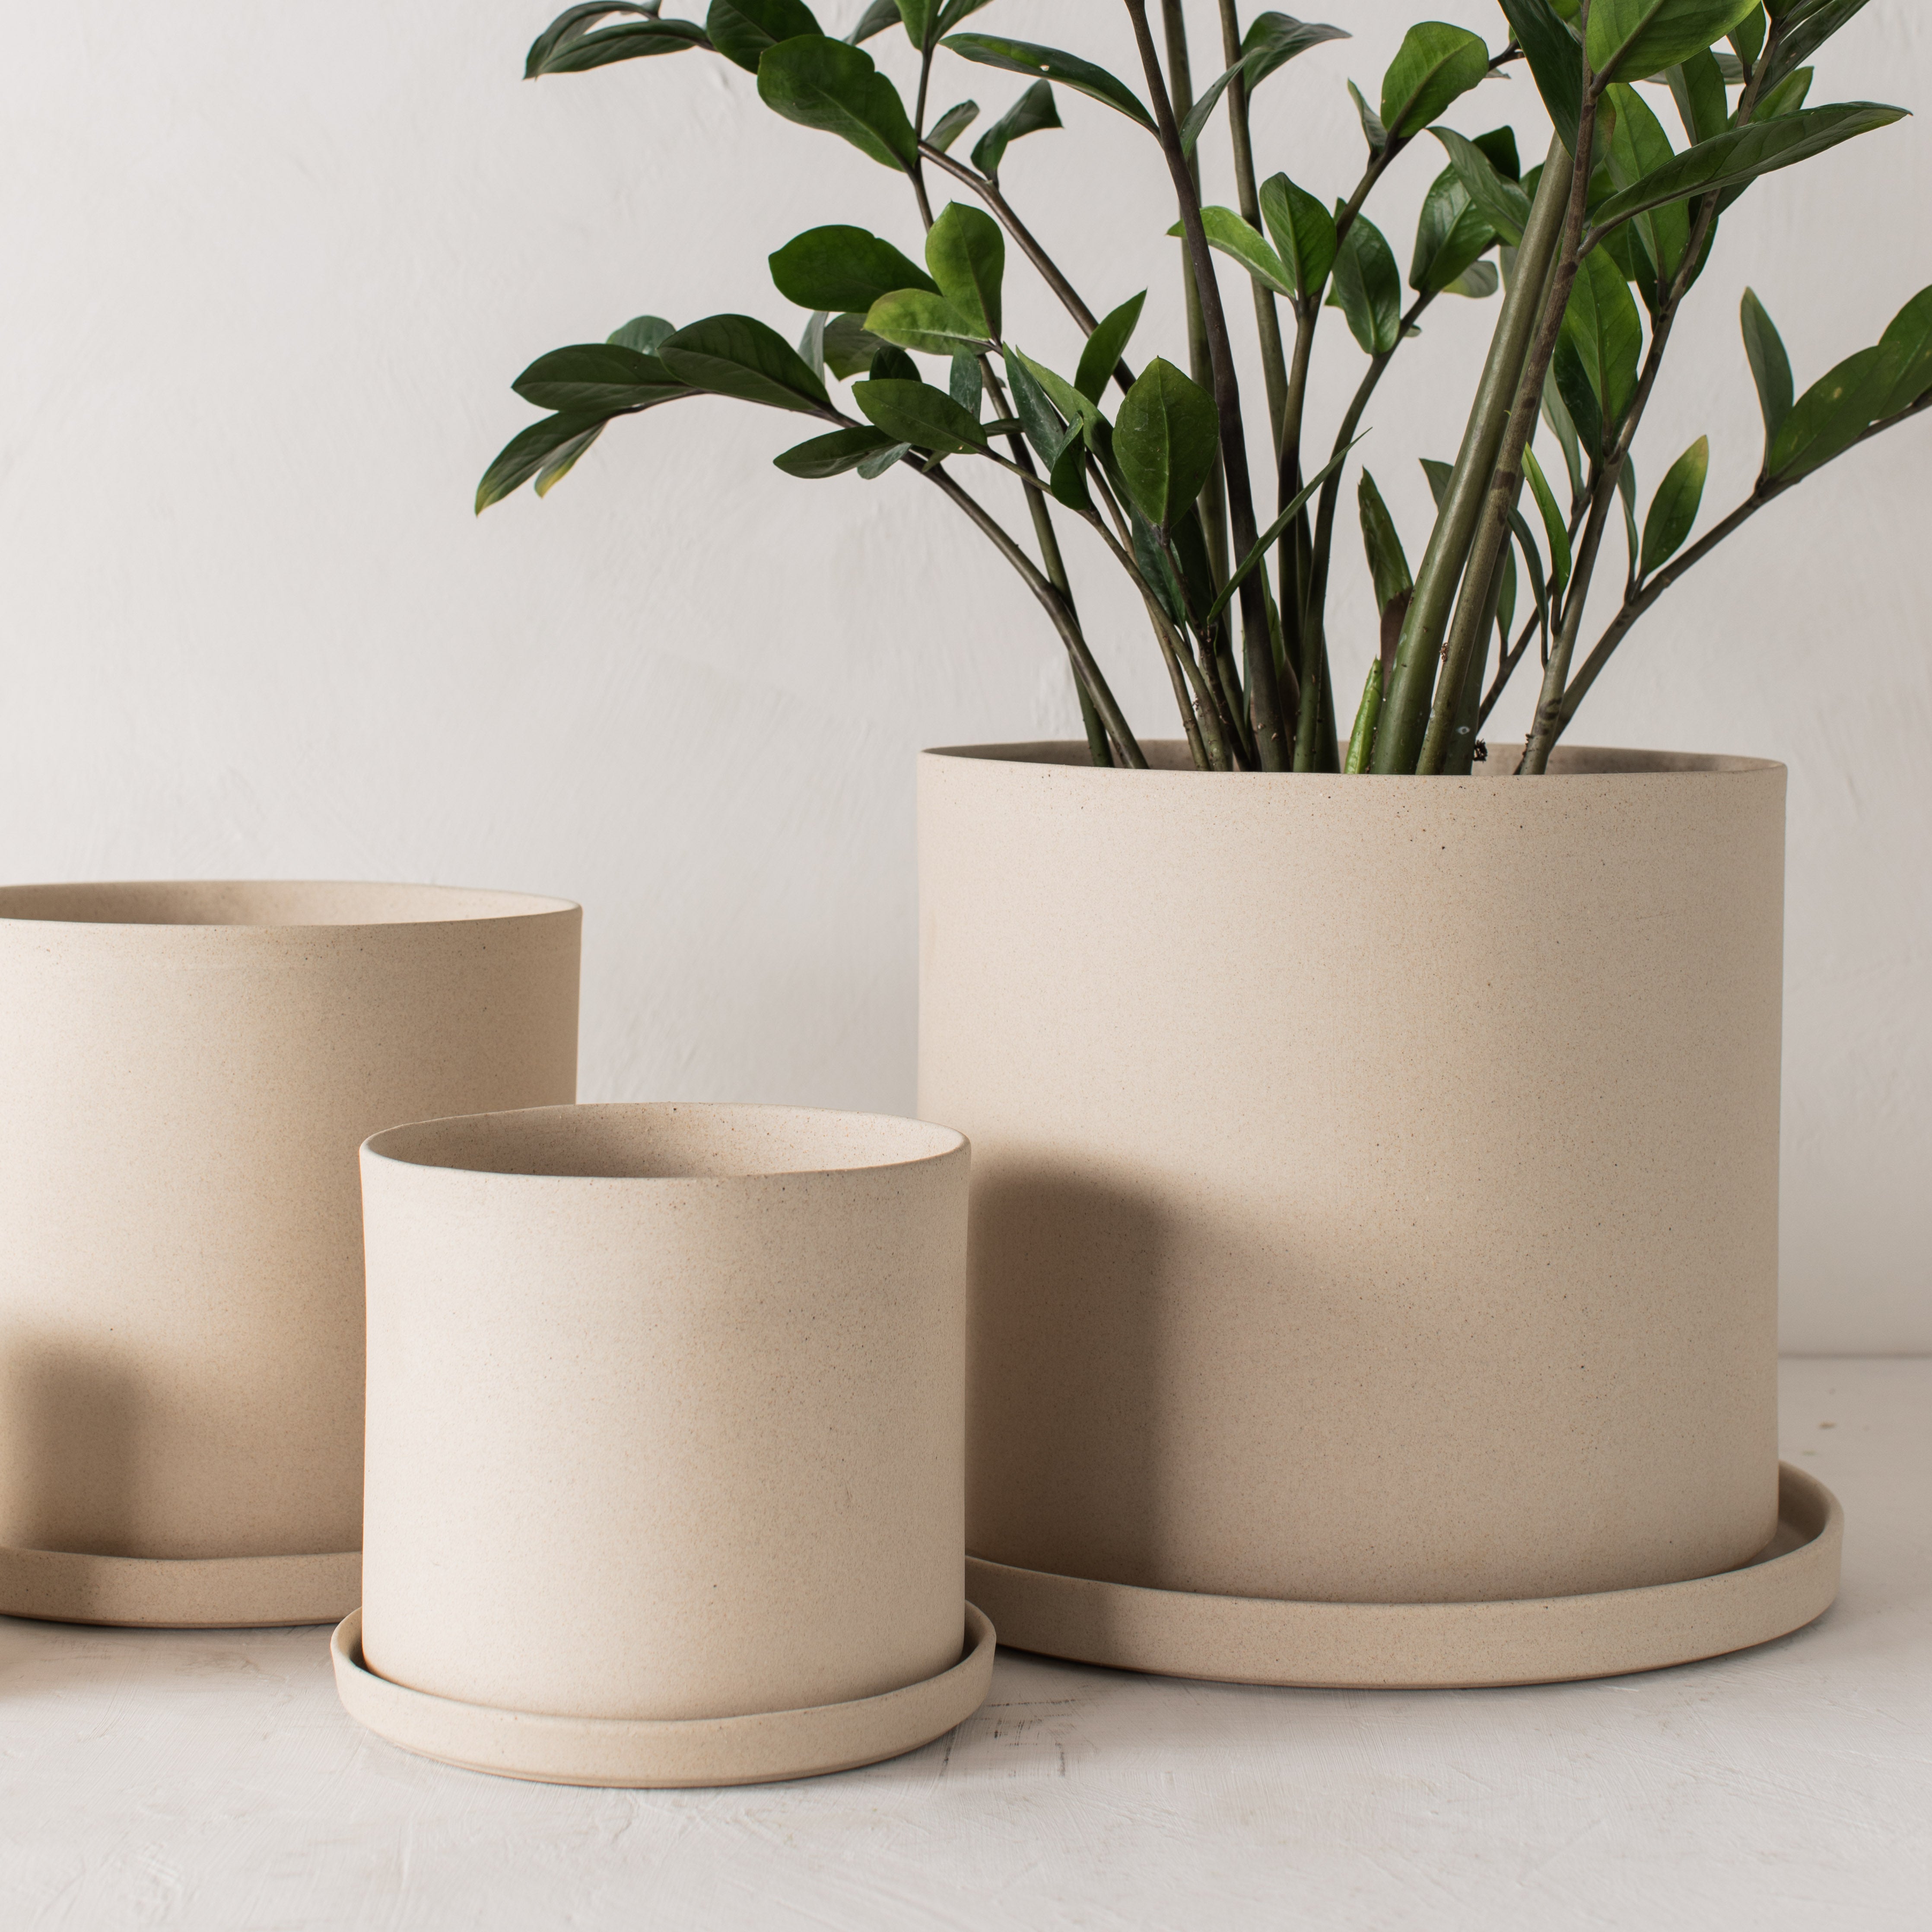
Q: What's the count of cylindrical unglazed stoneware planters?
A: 3